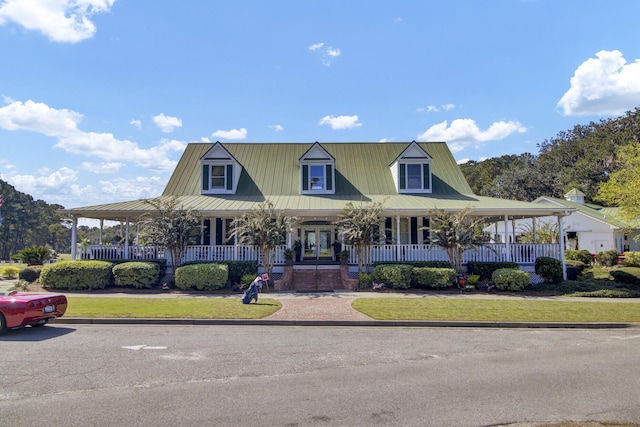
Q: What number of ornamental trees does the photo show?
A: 4